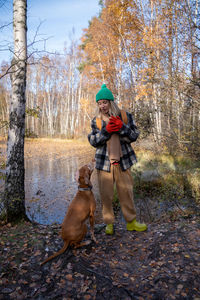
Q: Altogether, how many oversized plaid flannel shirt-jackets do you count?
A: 1